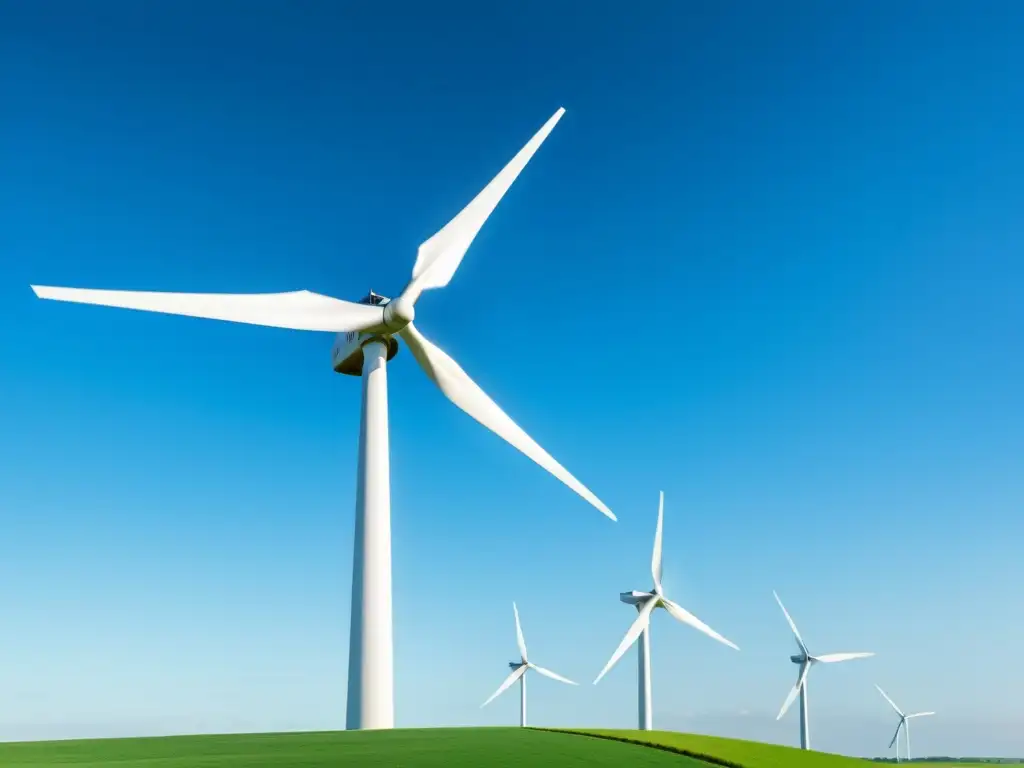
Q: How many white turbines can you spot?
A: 5